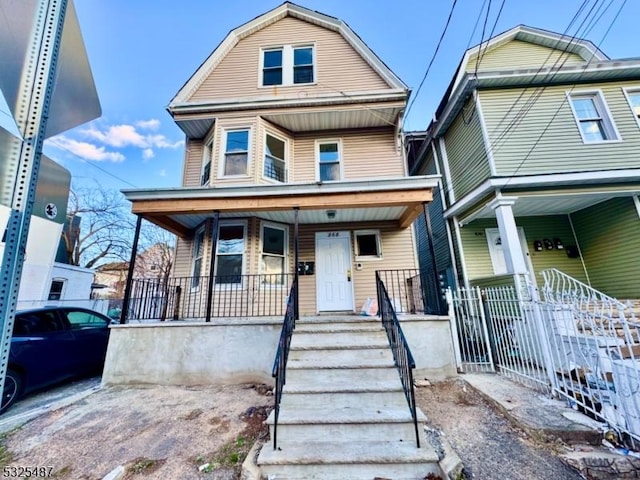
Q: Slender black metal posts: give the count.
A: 4